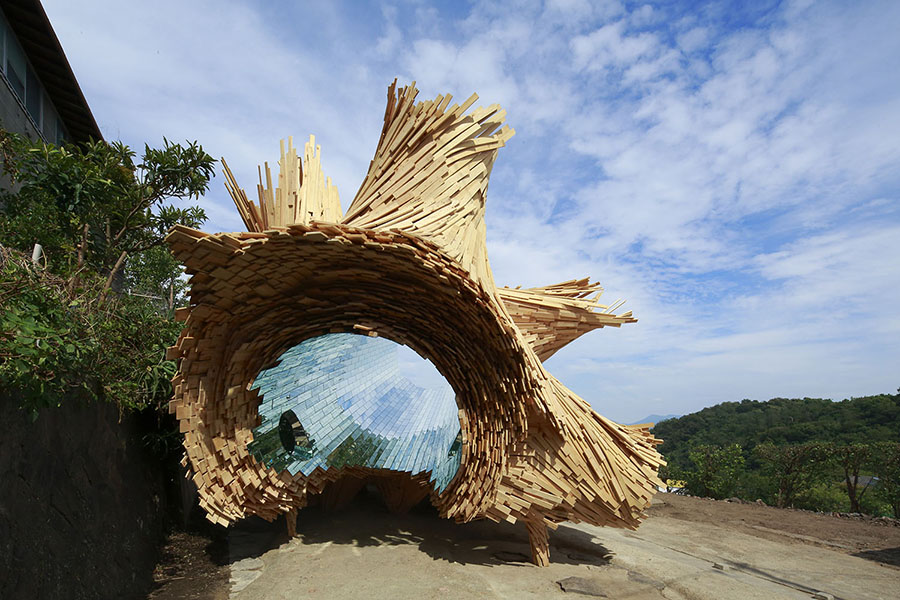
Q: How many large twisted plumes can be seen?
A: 4